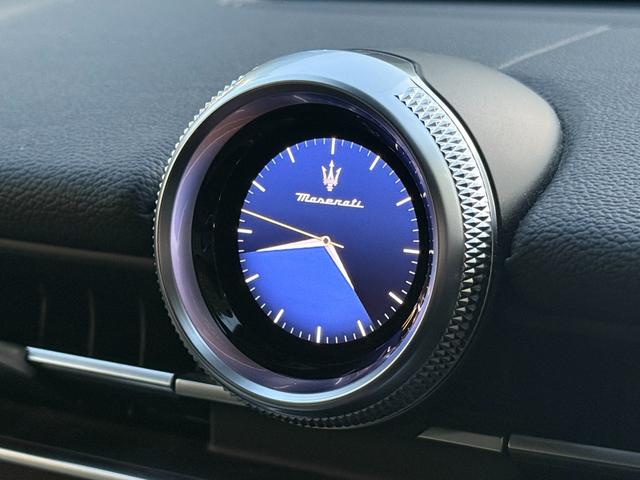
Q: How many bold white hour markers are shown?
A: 12